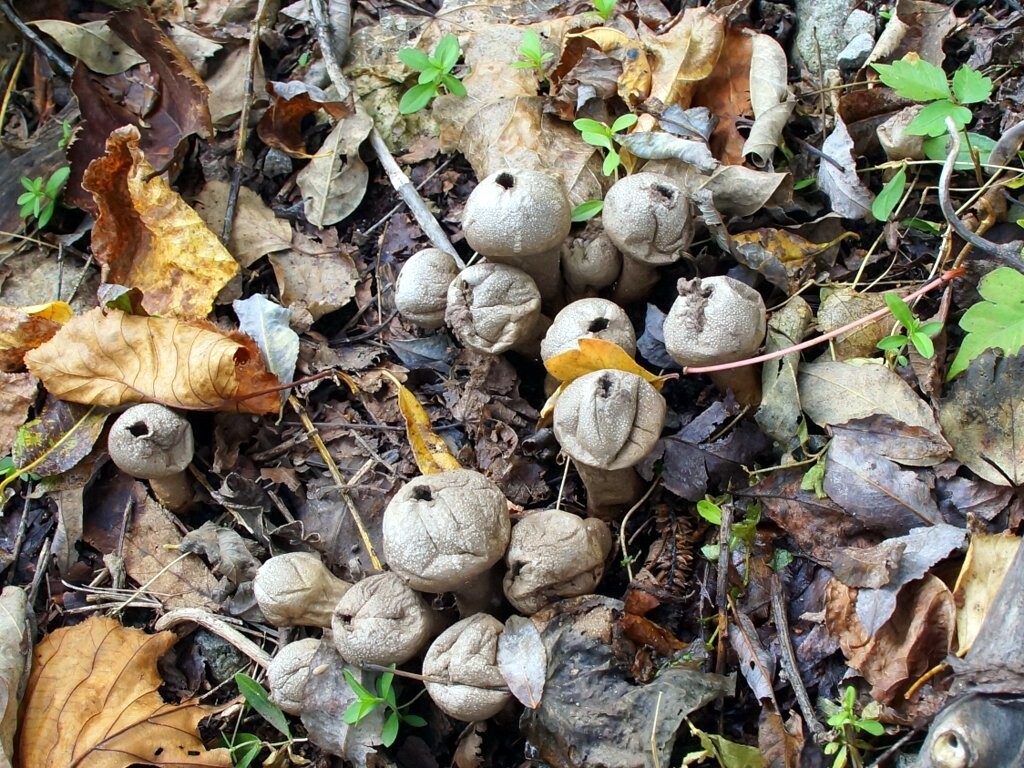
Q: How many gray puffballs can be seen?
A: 15